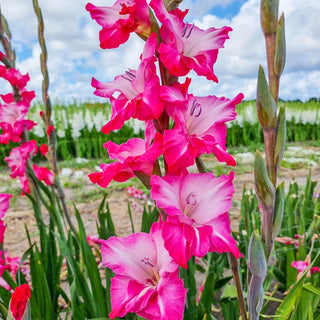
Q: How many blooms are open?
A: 7